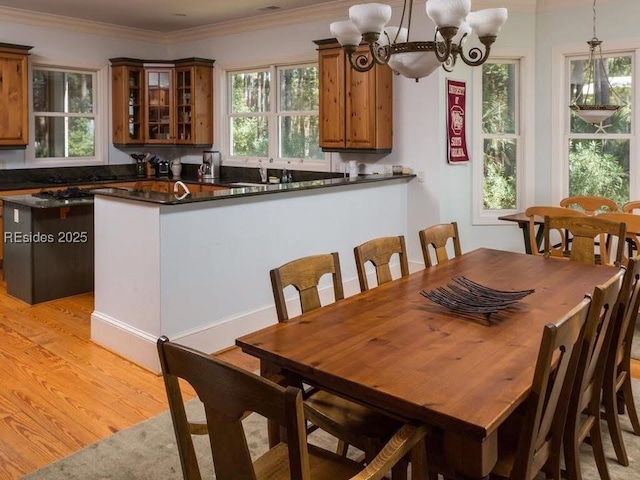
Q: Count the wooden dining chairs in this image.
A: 12